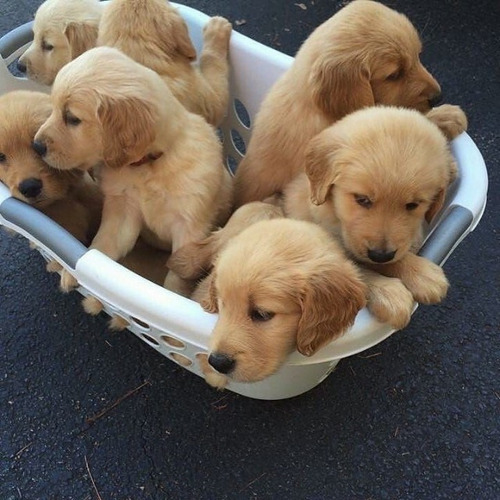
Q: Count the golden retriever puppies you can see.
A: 7